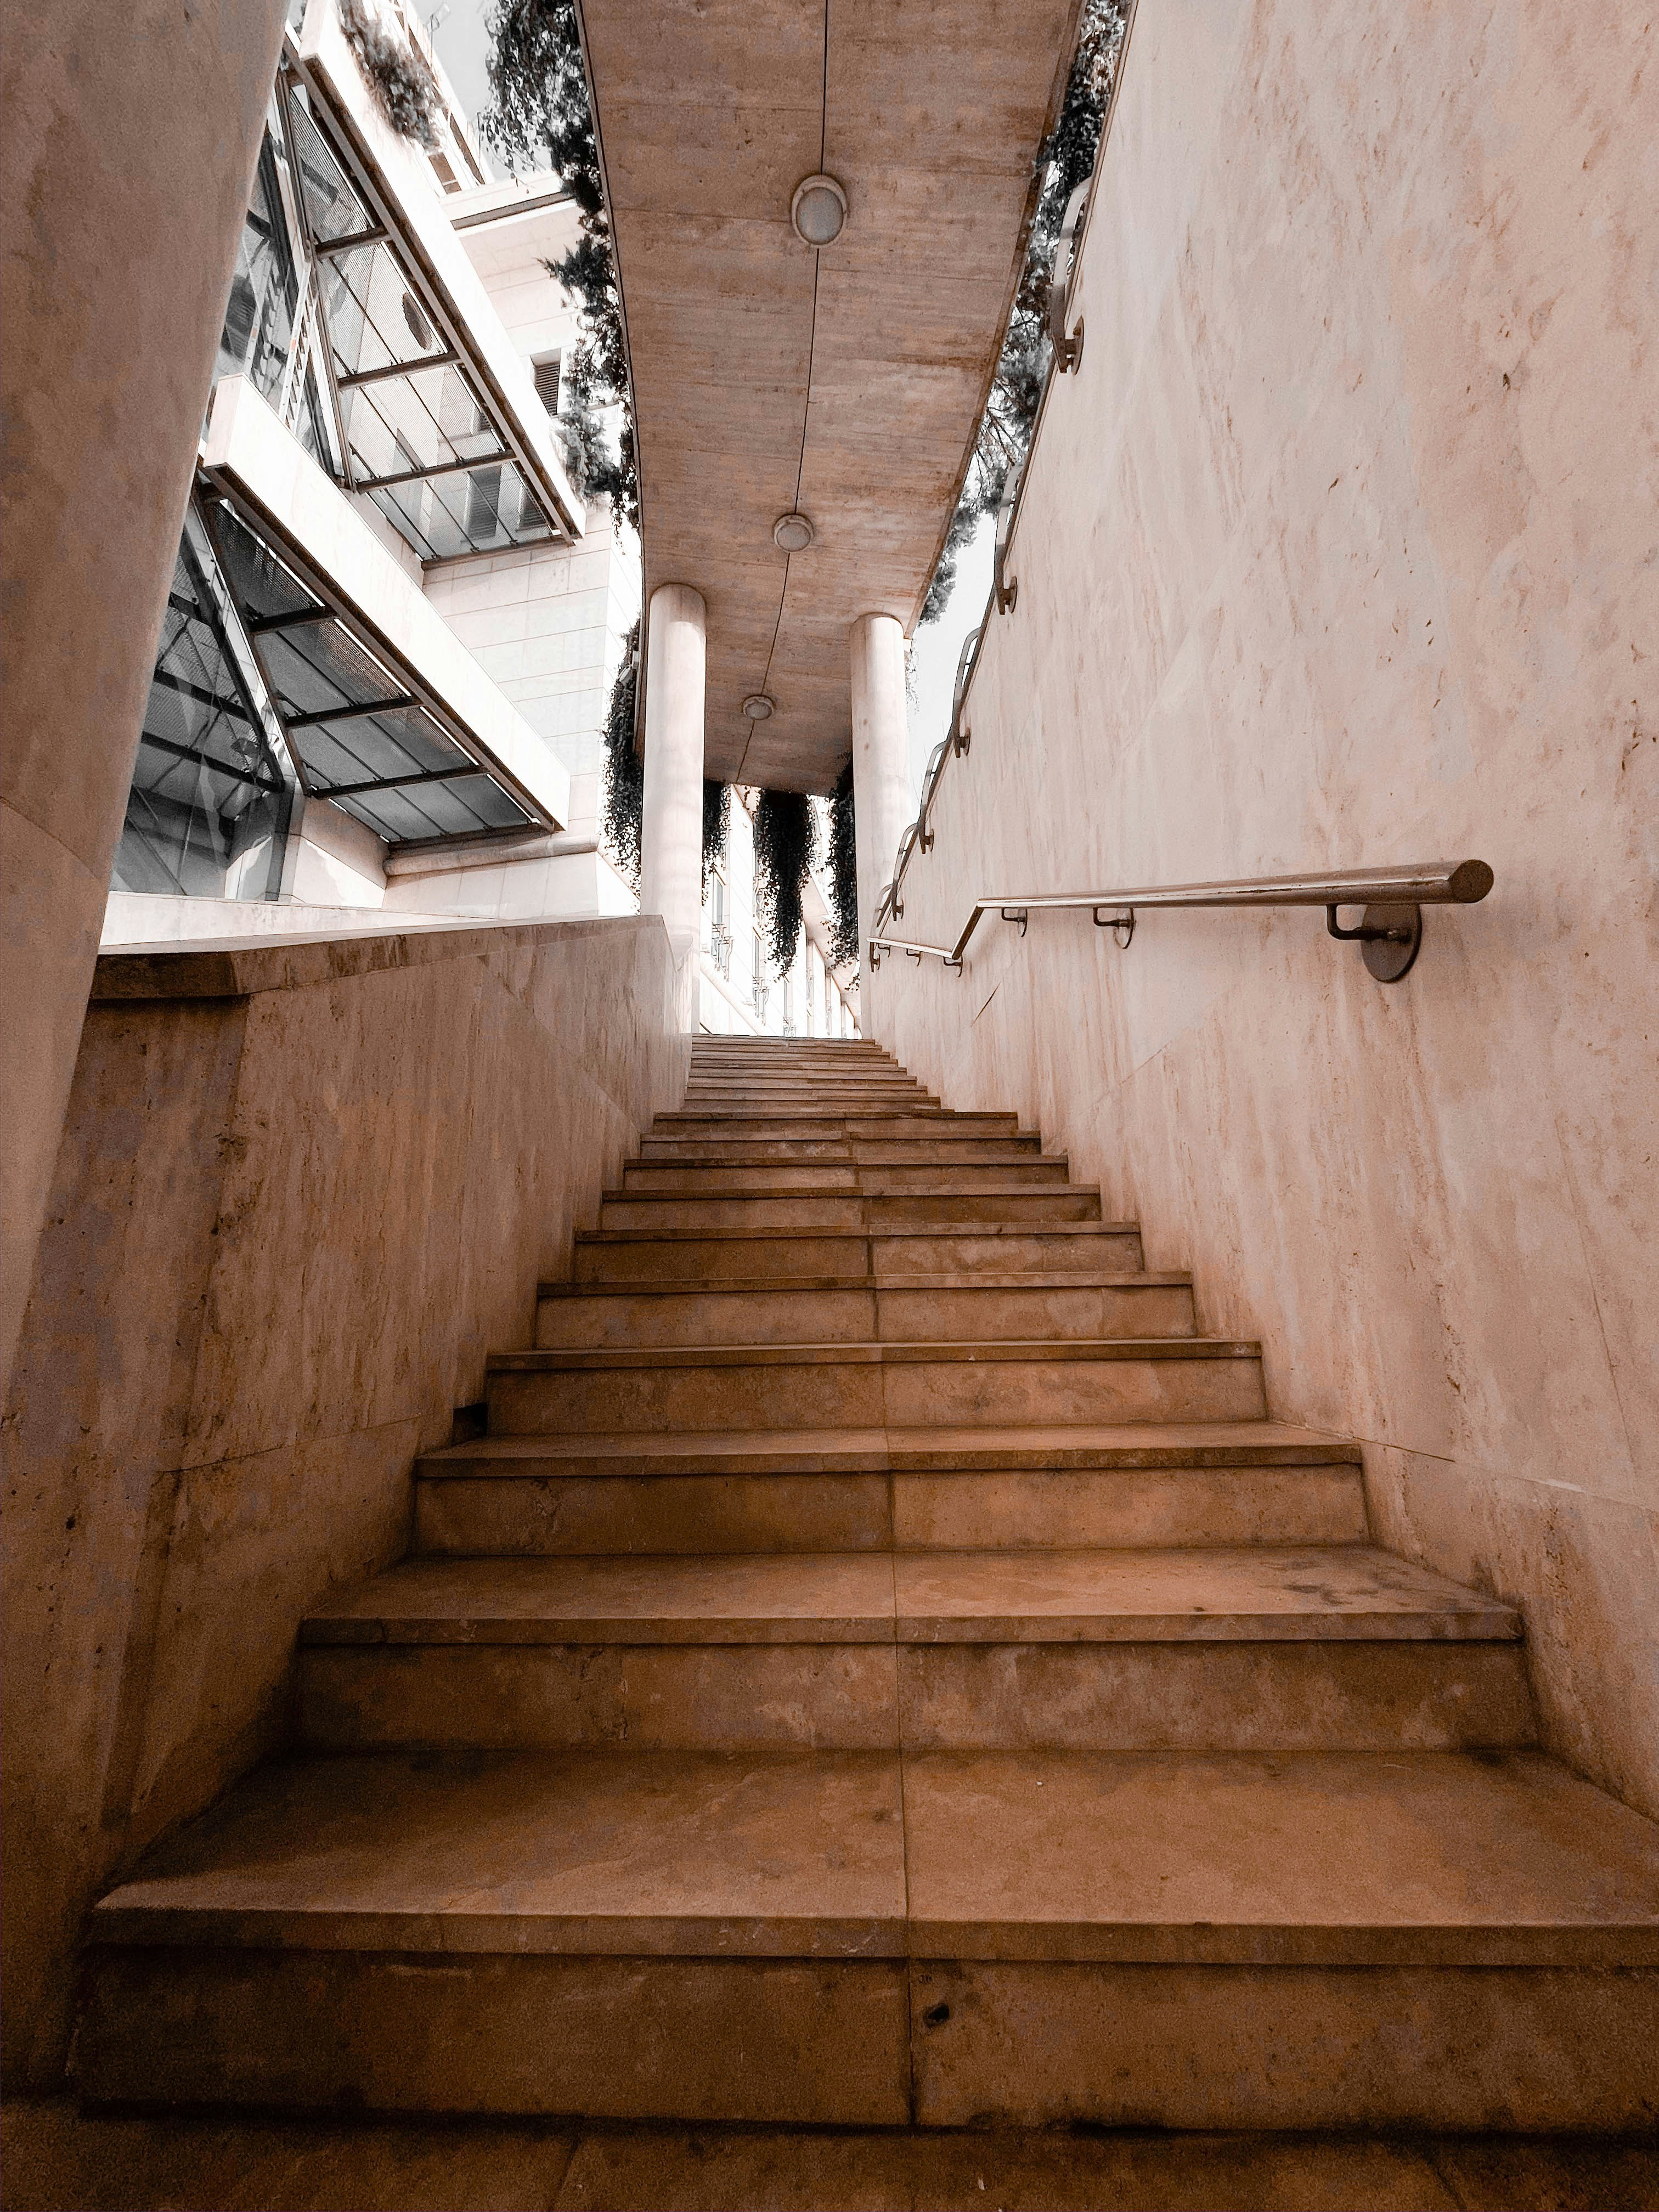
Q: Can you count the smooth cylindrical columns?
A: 2